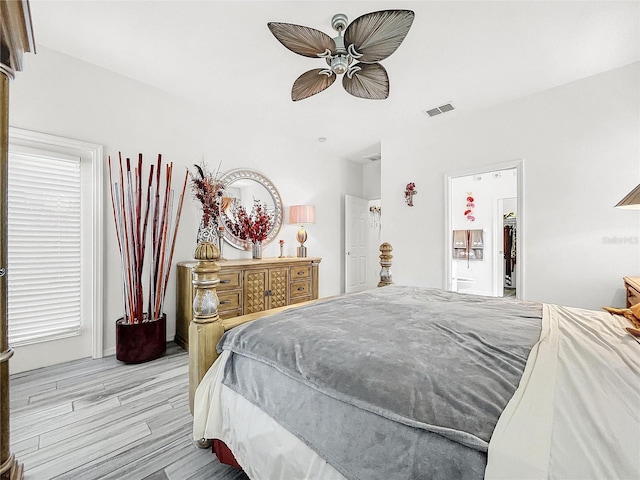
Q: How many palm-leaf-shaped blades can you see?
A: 4